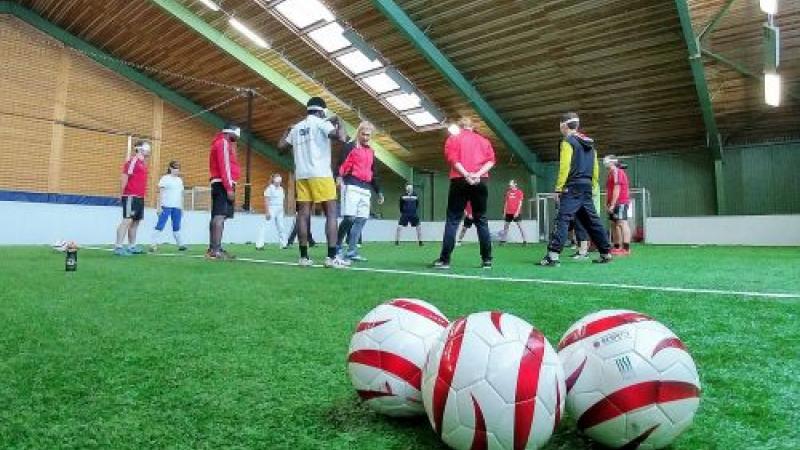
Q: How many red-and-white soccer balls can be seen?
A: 3